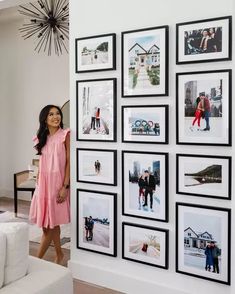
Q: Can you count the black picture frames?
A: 12